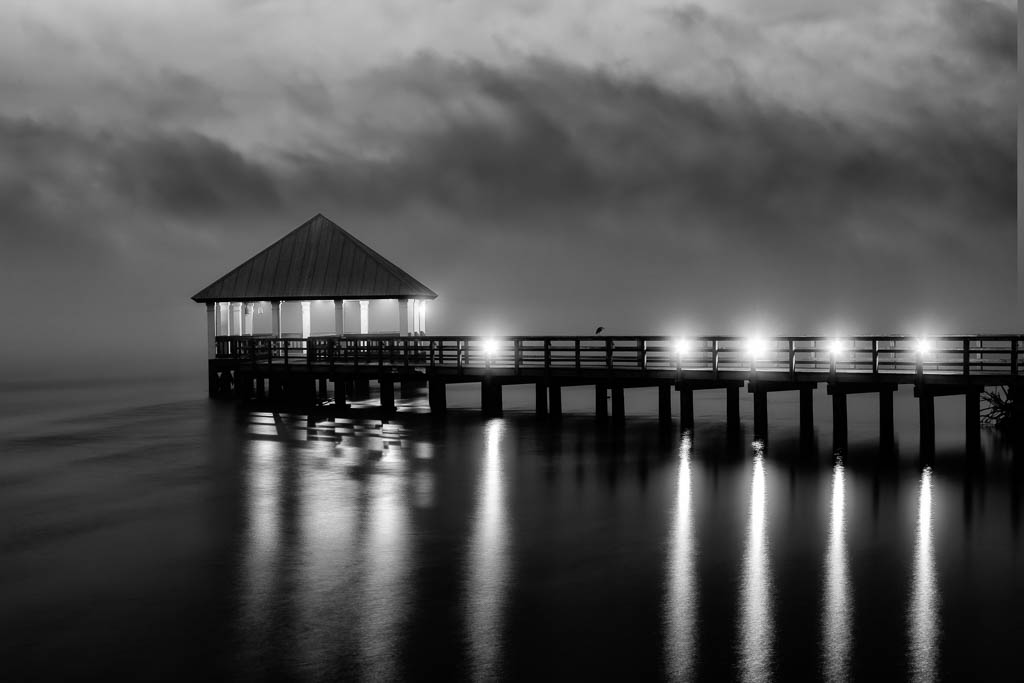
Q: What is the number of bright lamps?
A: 5